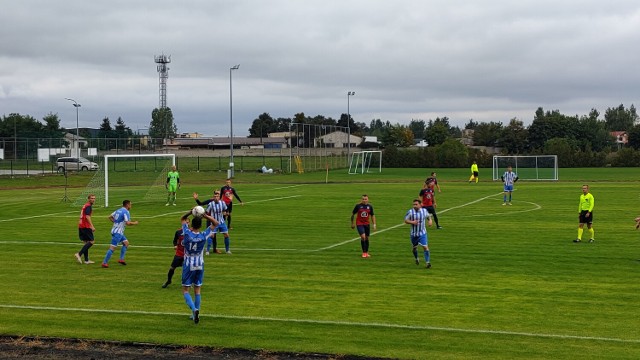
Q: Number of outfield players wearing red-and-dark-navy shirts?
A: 7